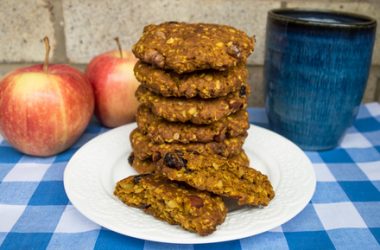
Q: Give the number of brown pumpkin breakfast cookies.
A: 8